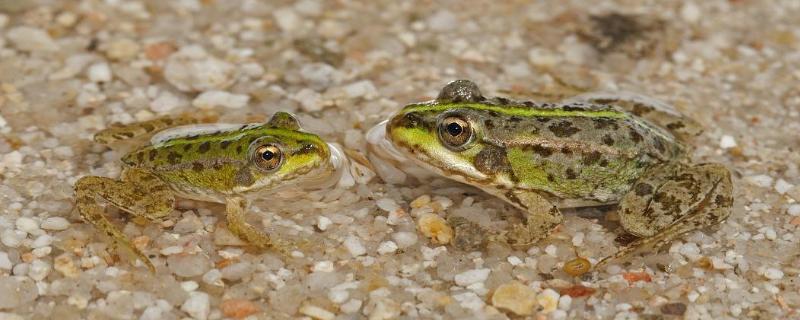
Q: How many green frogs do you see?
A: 2